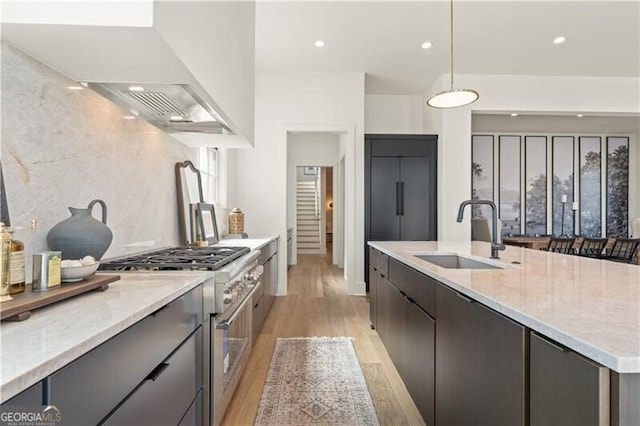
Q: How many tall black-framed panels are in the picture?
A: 6